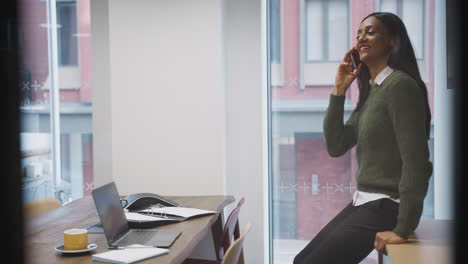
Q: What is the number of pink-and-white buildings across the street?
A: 1